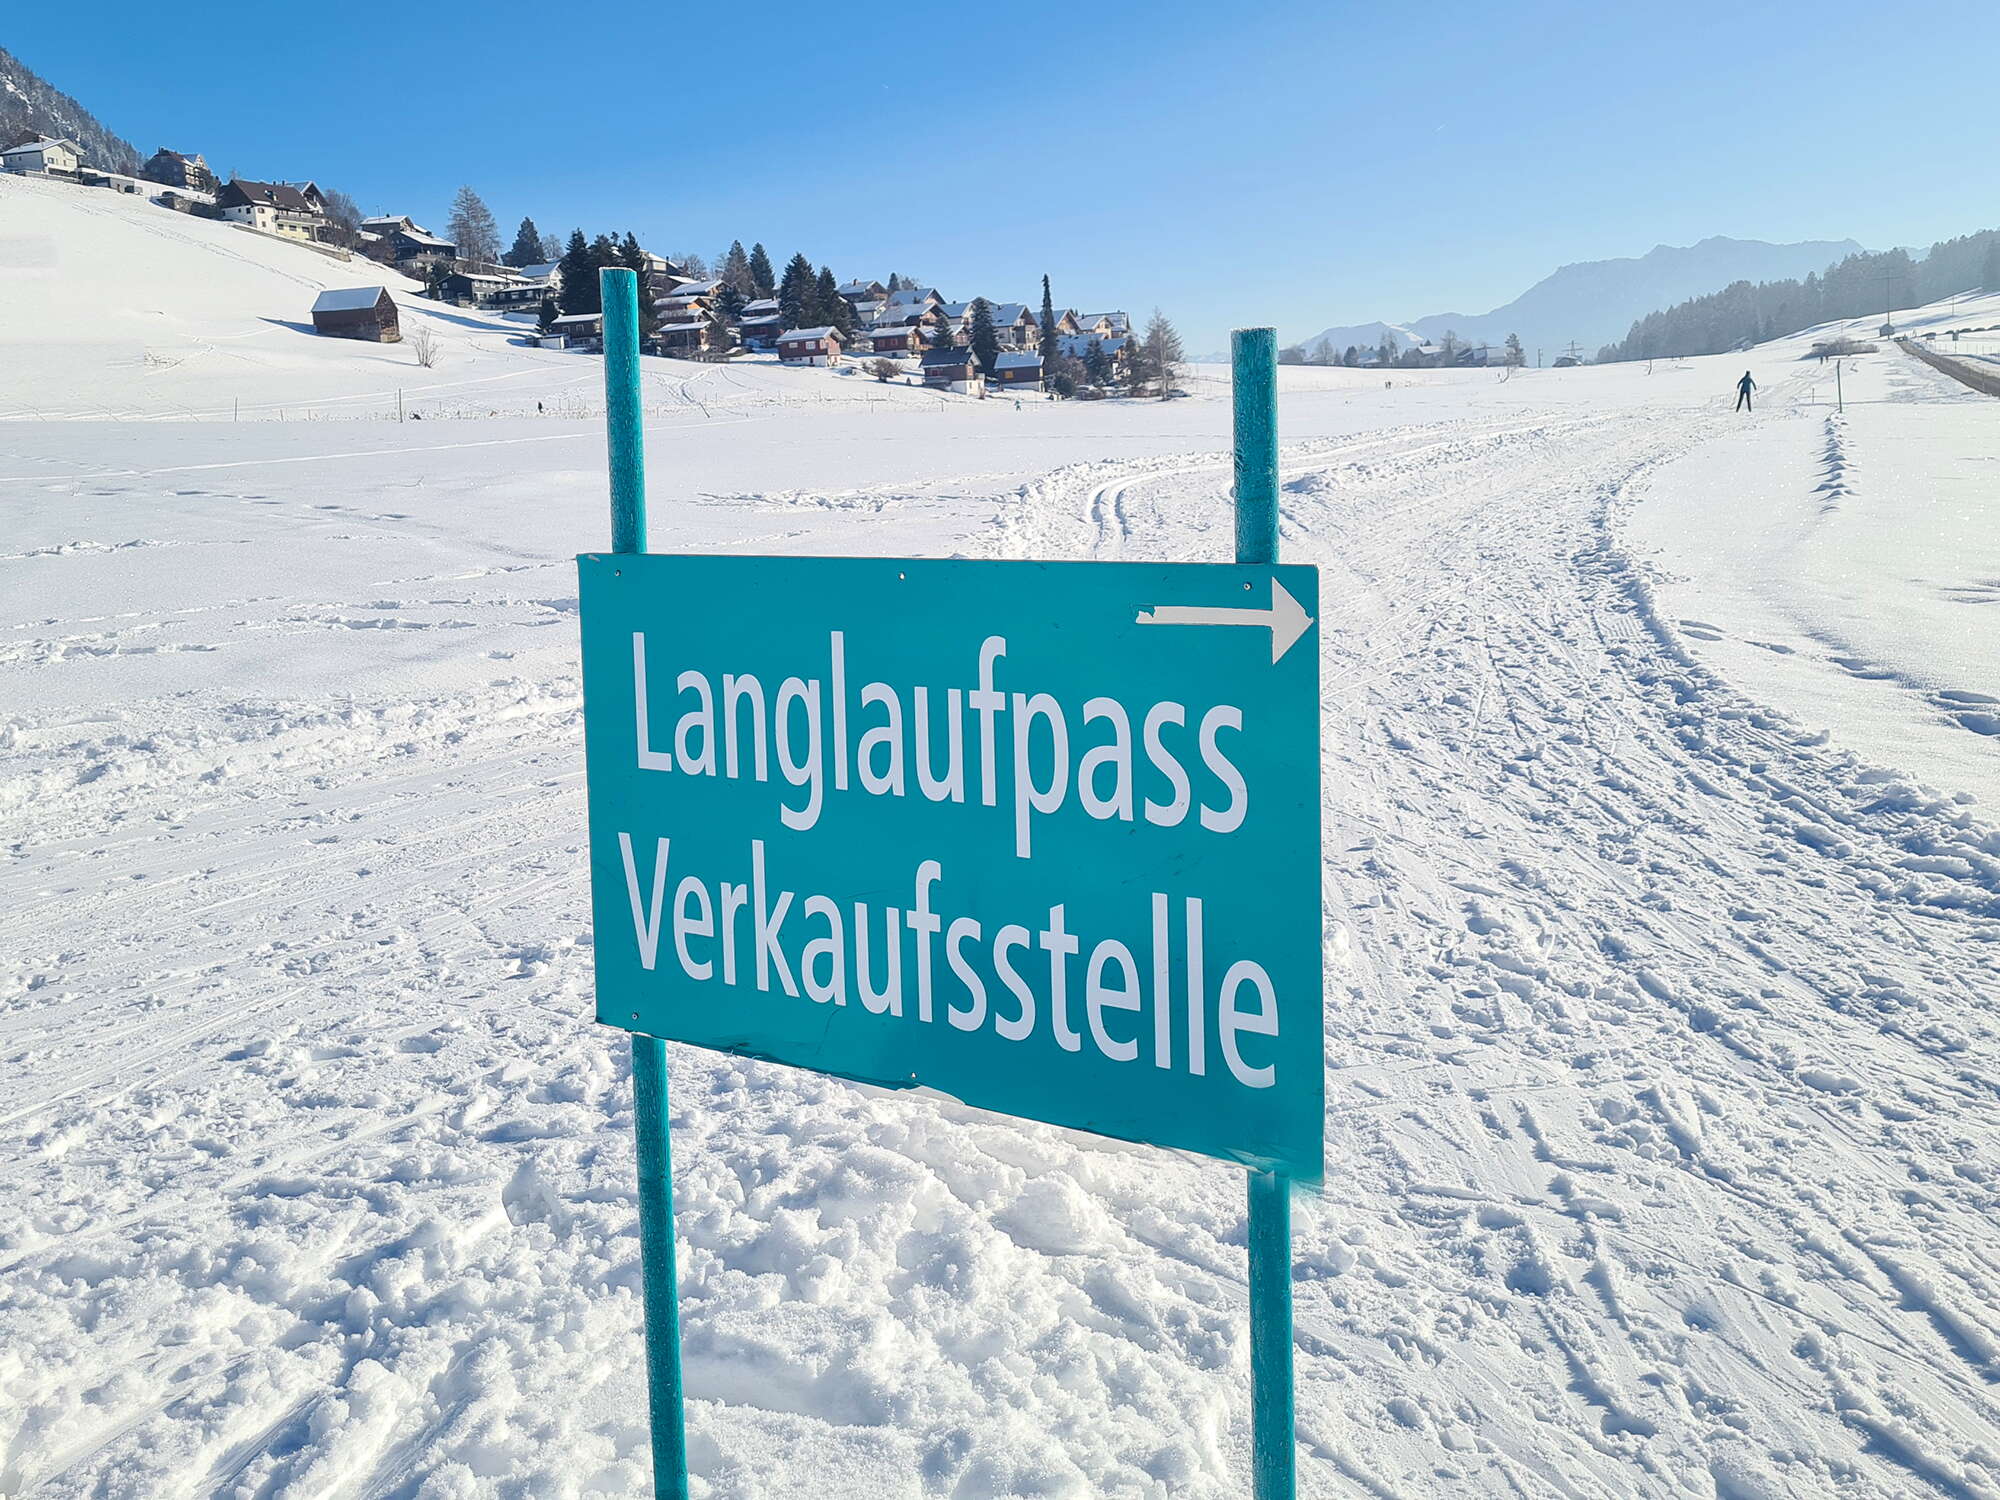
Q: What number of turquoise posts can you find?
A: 2